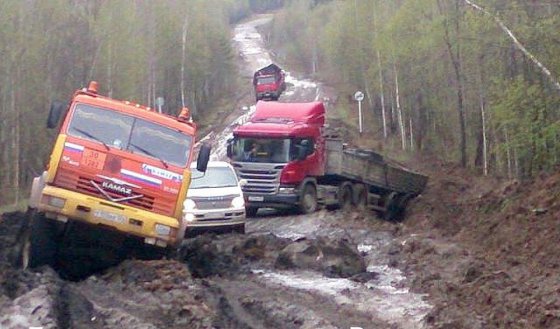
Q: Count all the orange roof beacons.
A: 2